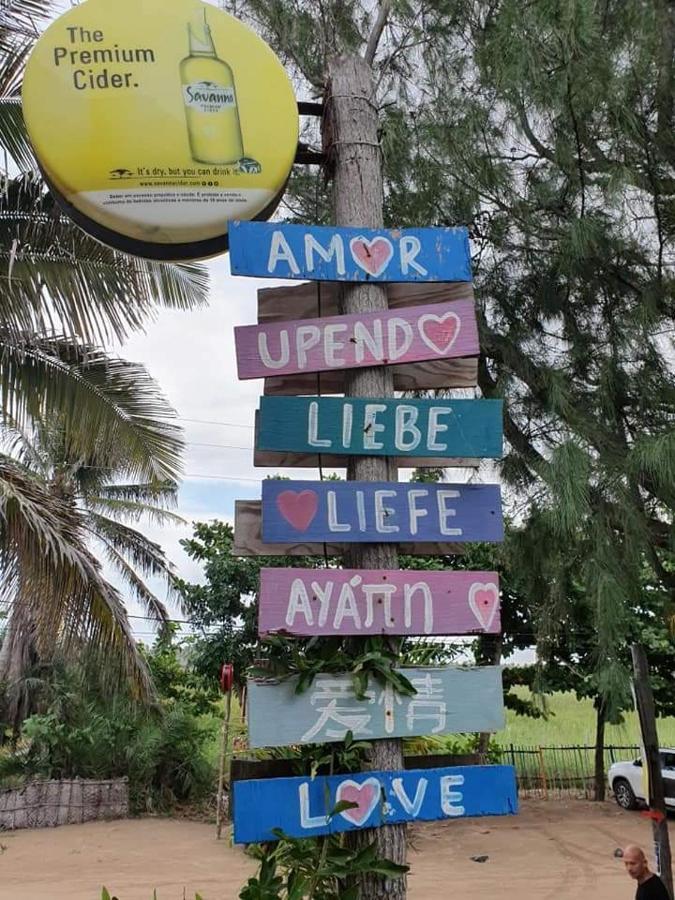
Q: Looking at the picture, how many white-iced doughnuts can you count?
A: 0